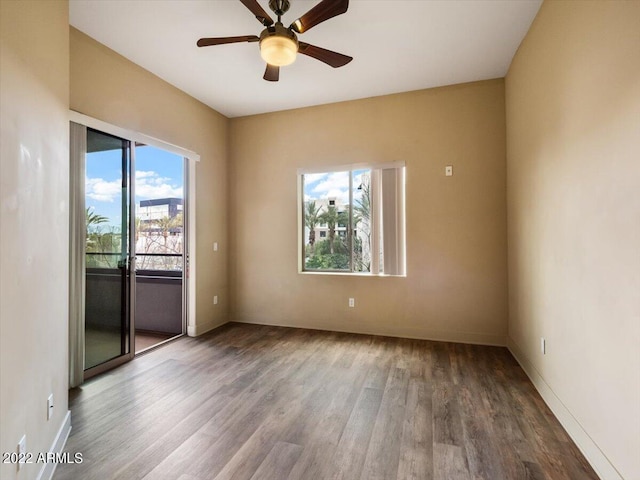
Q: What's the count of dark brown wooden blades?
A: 5